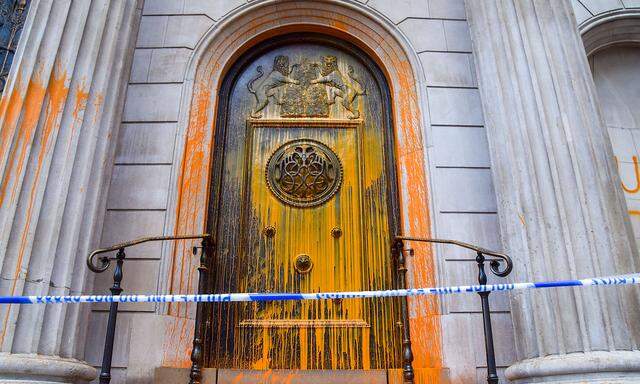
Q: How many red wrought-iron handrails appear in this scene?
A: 0